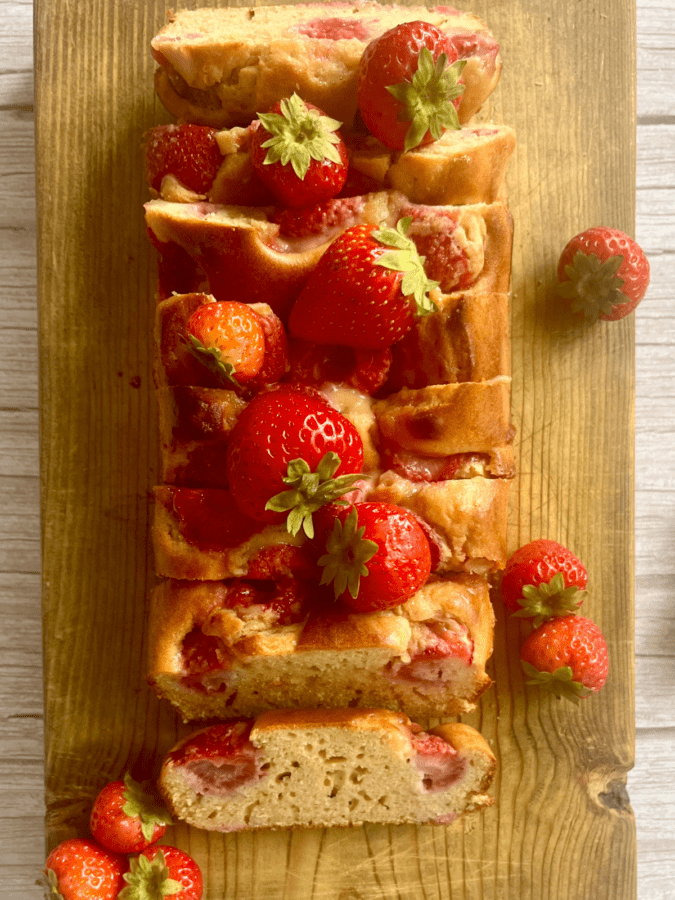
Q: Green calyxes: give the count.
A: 12